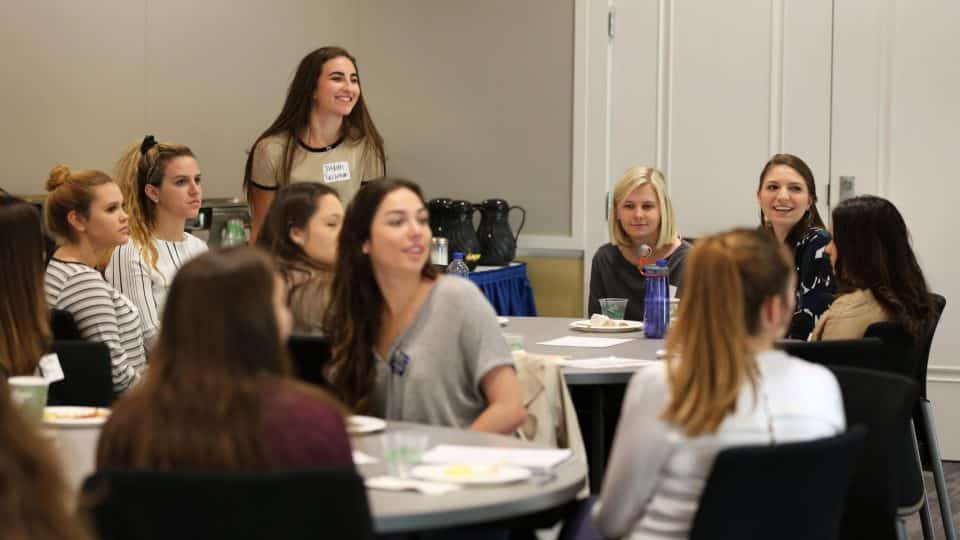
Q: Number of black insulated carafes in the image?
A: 3